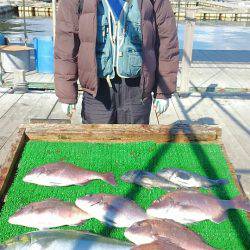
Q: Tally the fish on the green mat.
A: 9